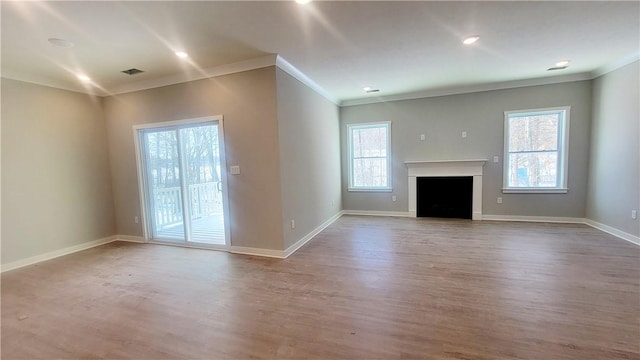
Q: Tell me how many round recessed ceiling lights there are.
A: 6